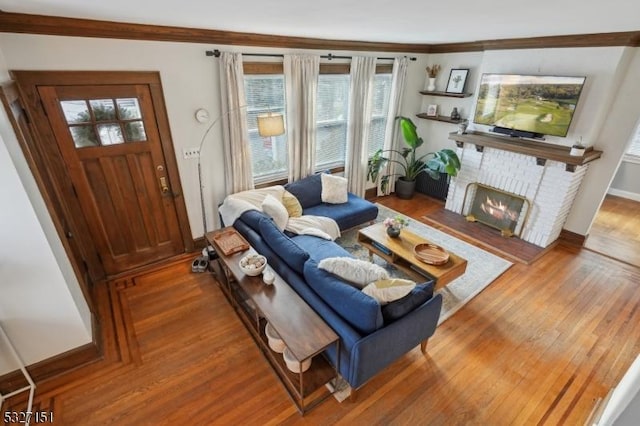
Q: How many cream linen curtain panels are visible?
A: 4